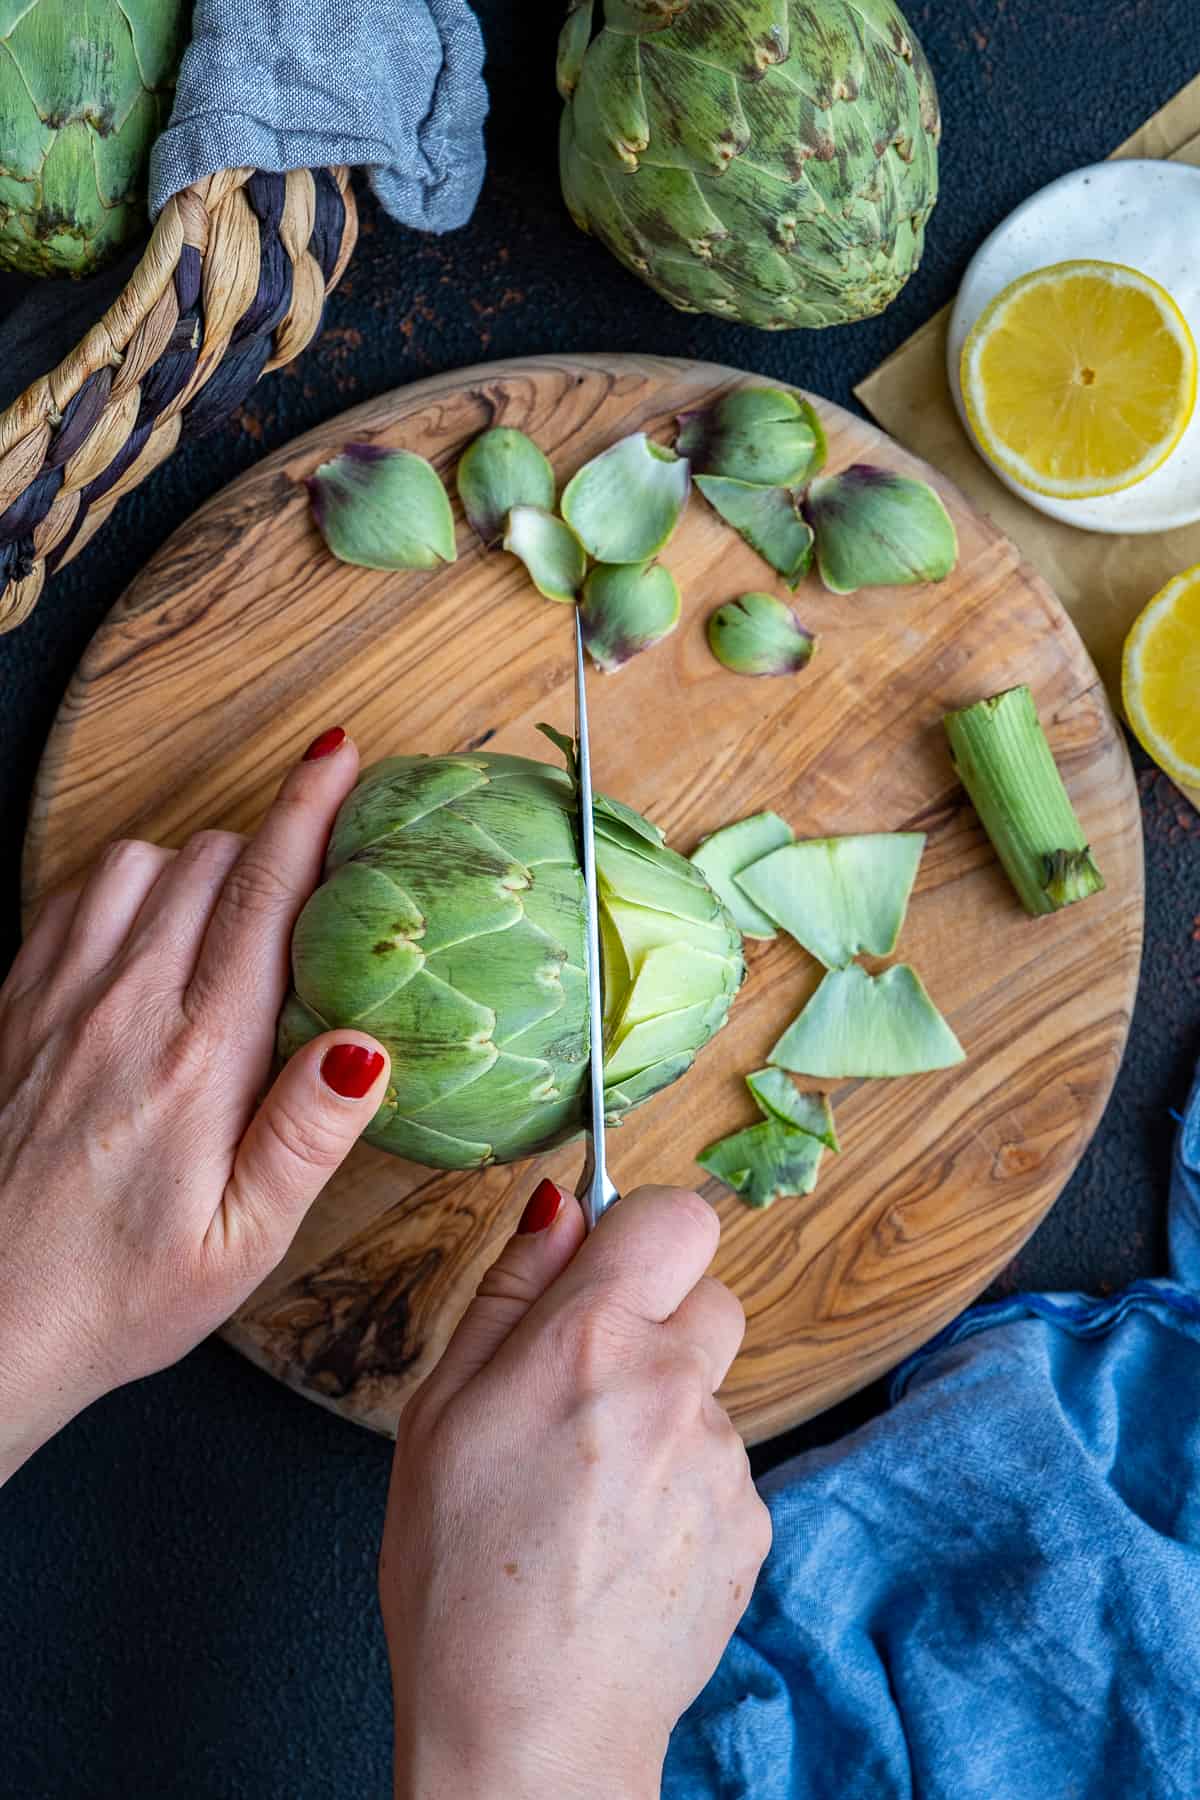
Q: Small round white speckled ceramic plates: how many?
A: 1